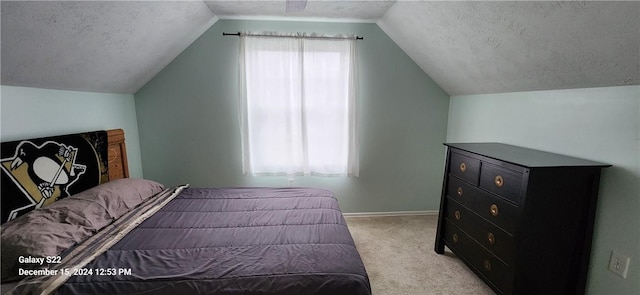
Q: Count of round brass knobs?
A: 8